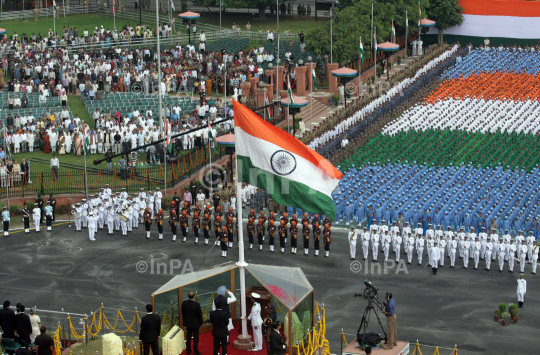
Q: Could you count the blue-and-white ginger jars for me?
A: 0